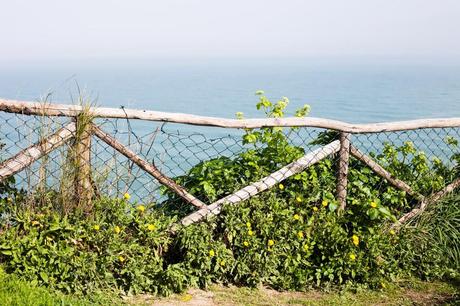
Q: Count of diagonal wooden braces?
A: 5